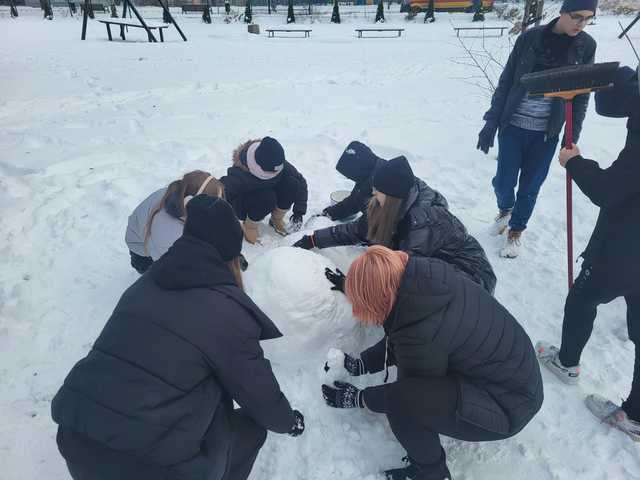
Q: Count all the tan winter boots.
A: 2